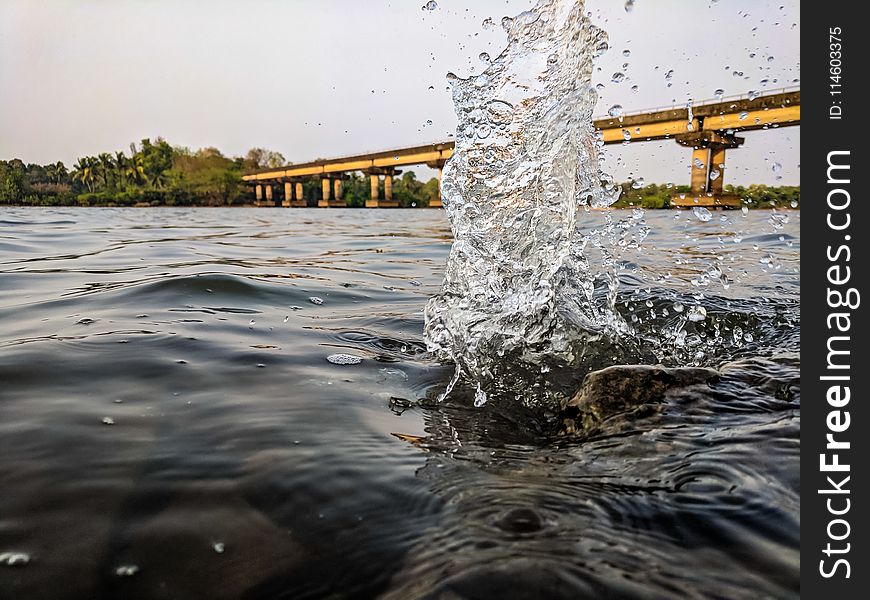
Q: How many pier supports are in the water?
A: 6